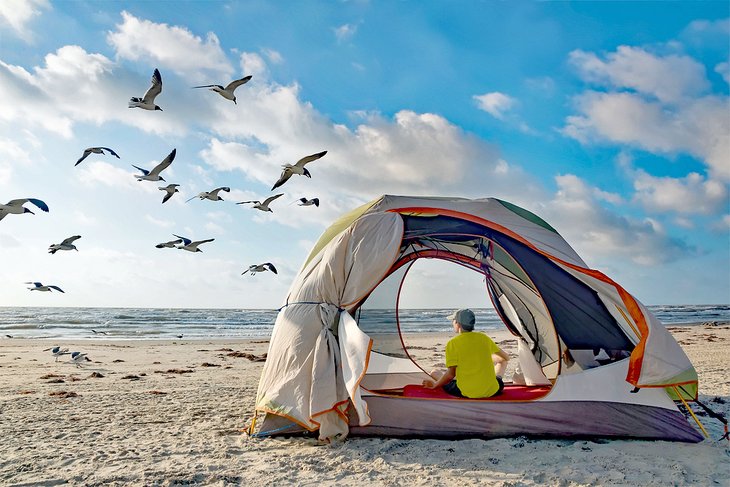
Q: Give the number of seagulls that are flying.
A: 15